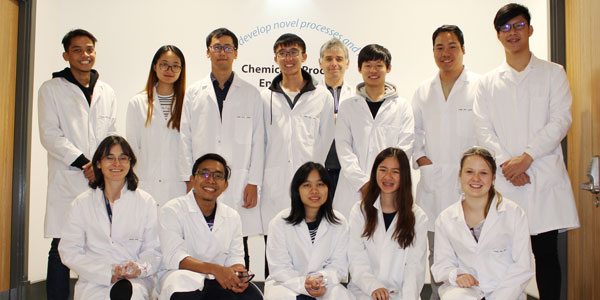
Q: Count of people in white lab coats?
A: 13